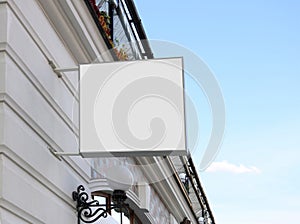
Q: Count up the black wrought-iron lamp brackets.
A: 1